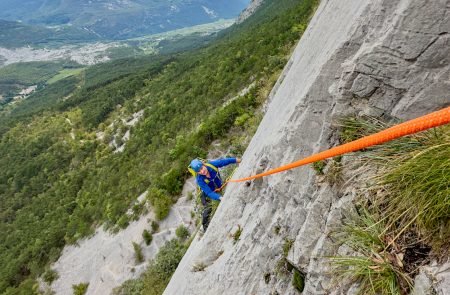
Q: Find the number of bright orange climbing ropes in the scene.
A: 1